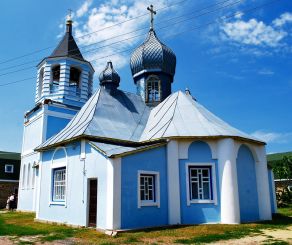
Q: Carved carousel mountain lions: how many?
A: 0